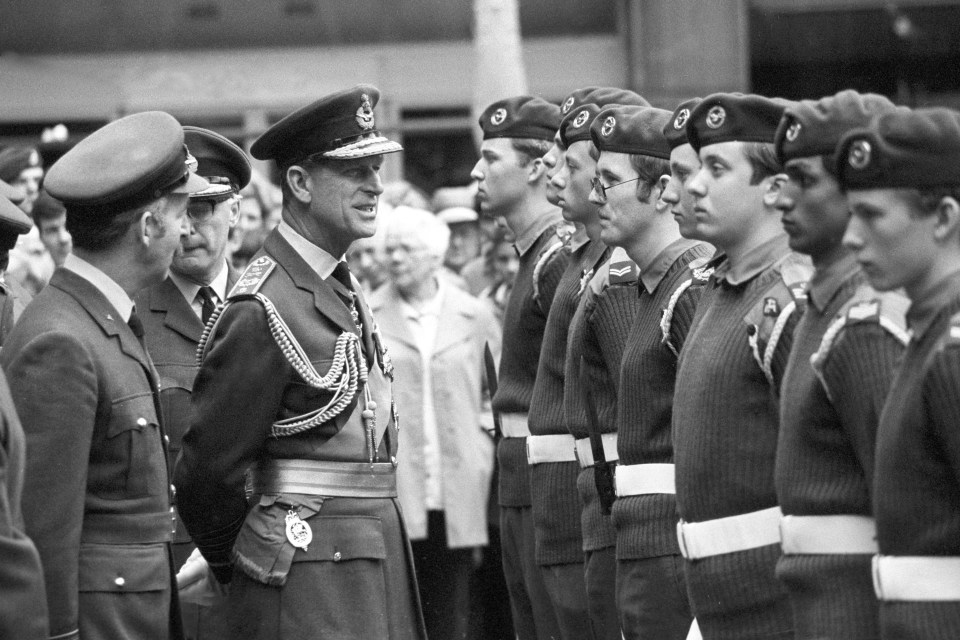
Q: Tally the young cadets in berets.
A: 8